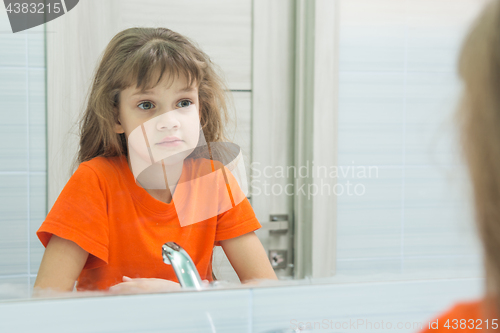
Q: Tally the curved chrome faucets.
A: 1